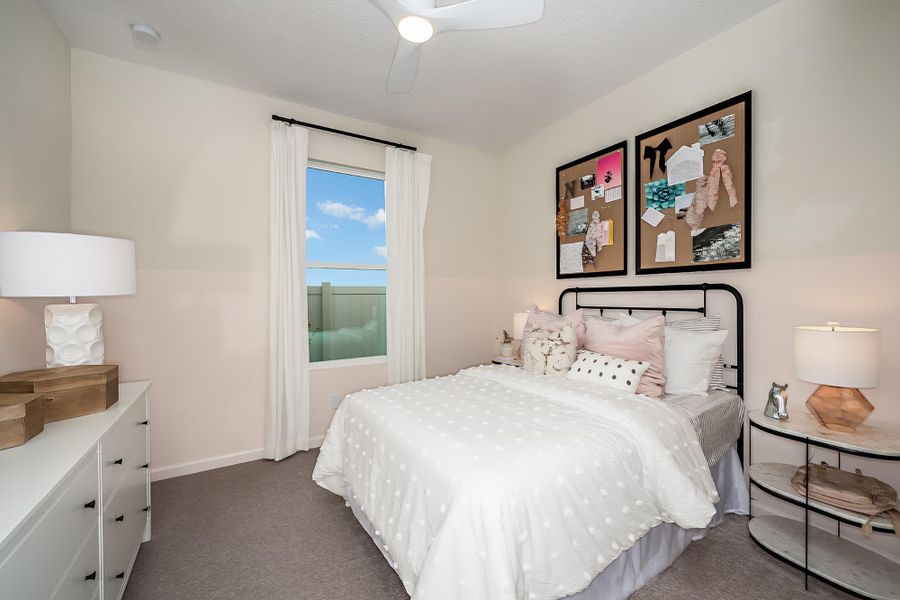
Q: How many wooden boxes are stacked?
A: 2